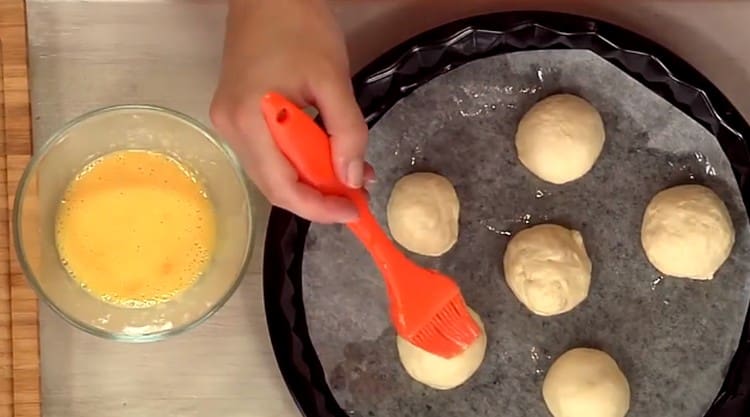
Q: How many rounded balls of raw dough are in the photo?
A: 6